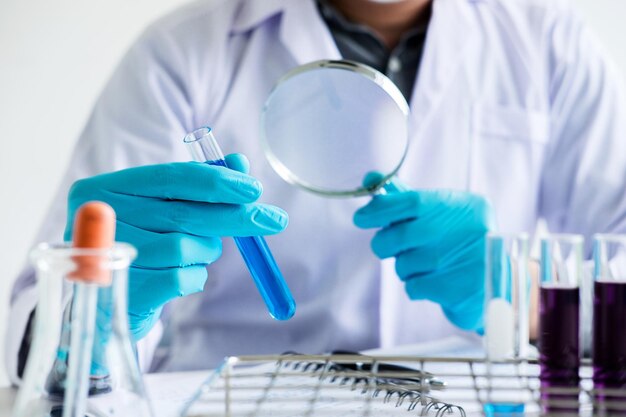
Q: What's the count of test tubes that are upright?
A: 3